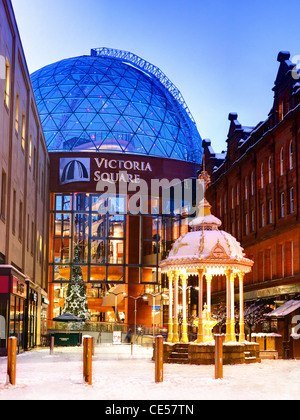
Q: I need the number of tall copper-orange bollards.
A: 4